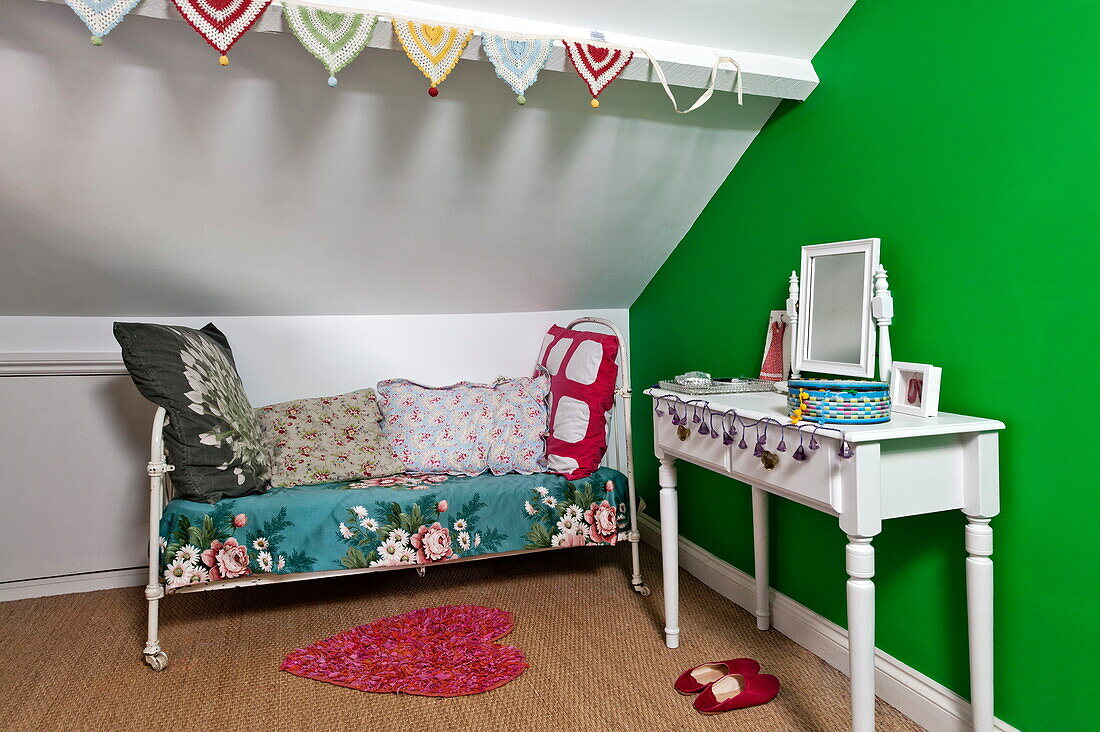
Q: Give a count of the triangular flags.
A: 6